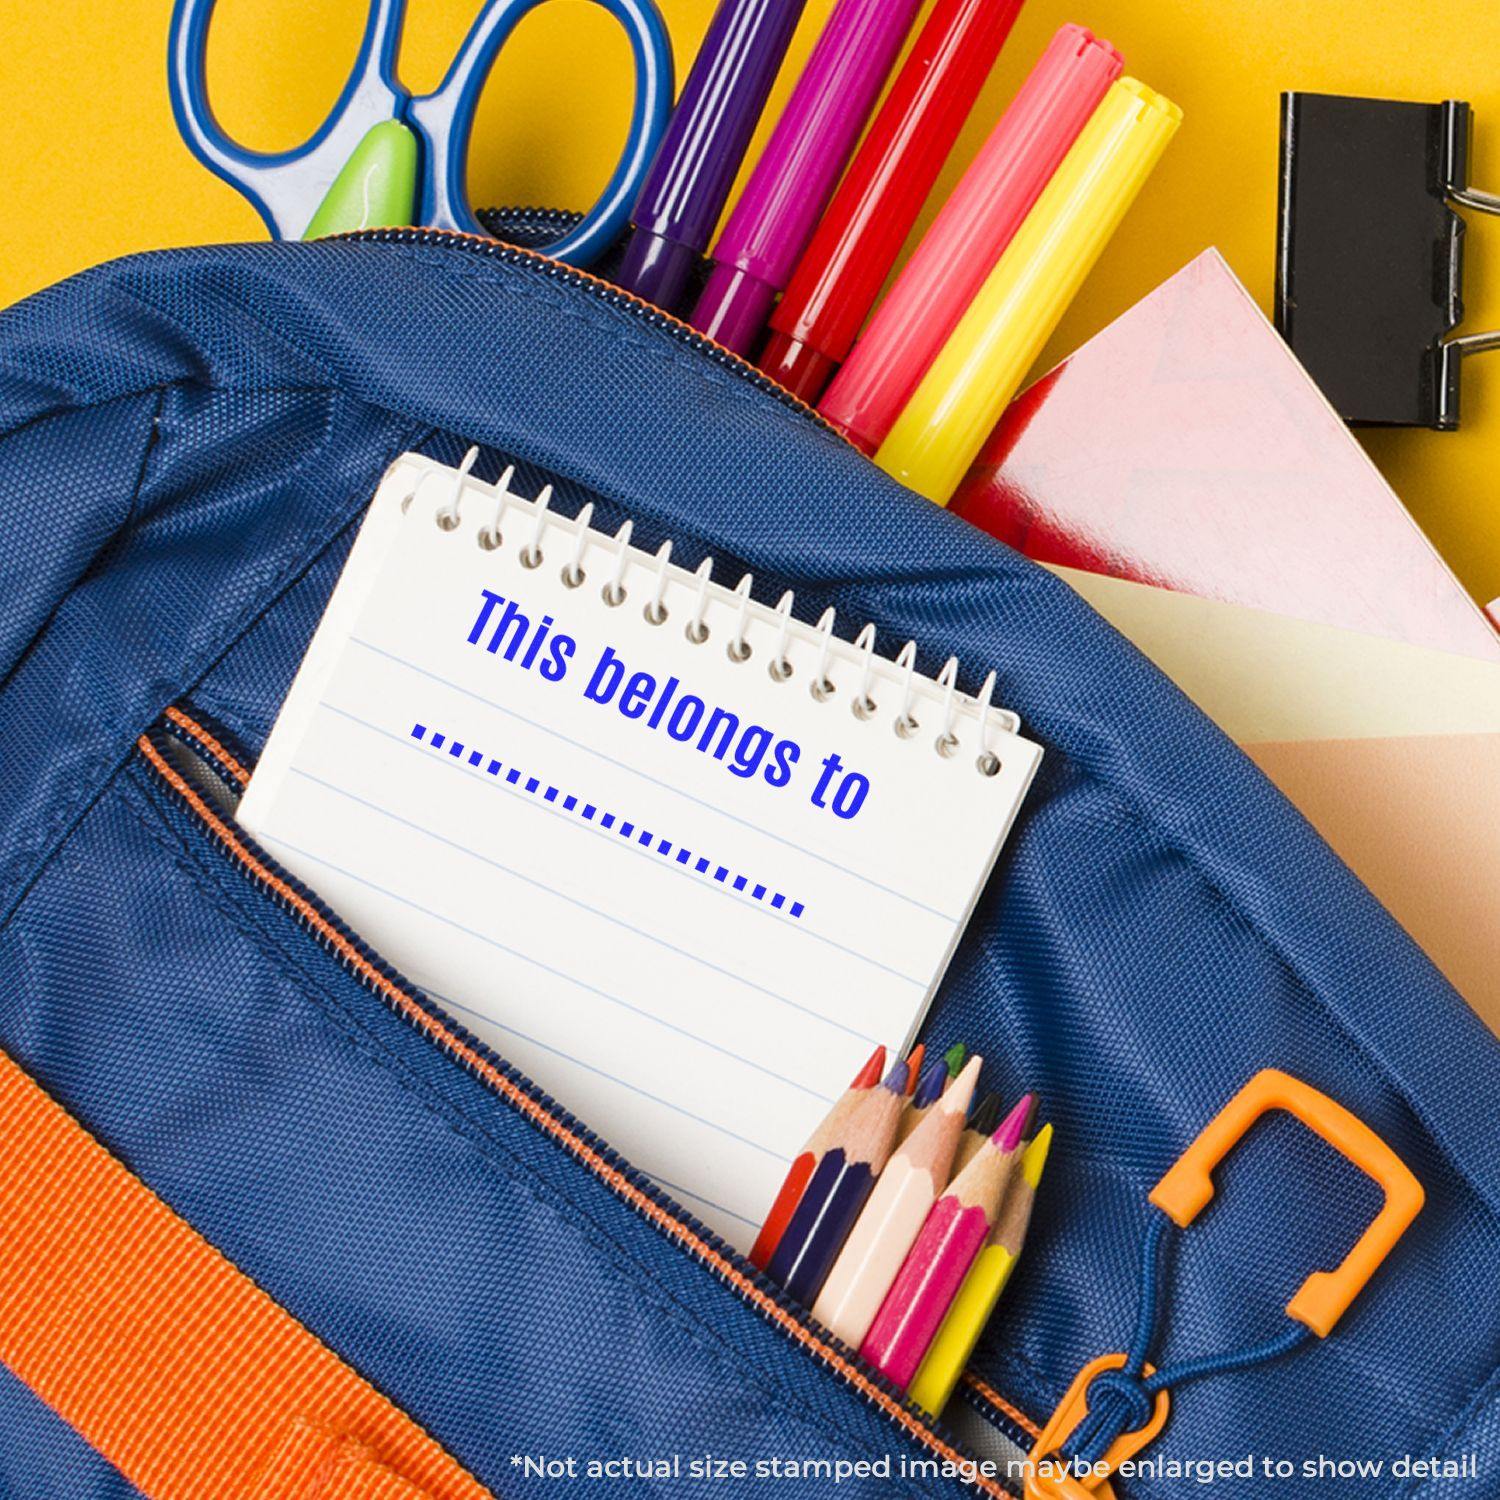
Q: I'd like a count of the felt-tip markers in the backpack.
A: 5